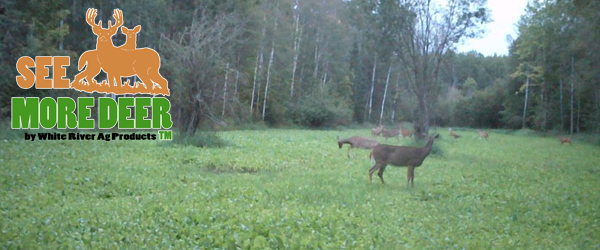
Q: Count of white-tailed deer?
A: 8